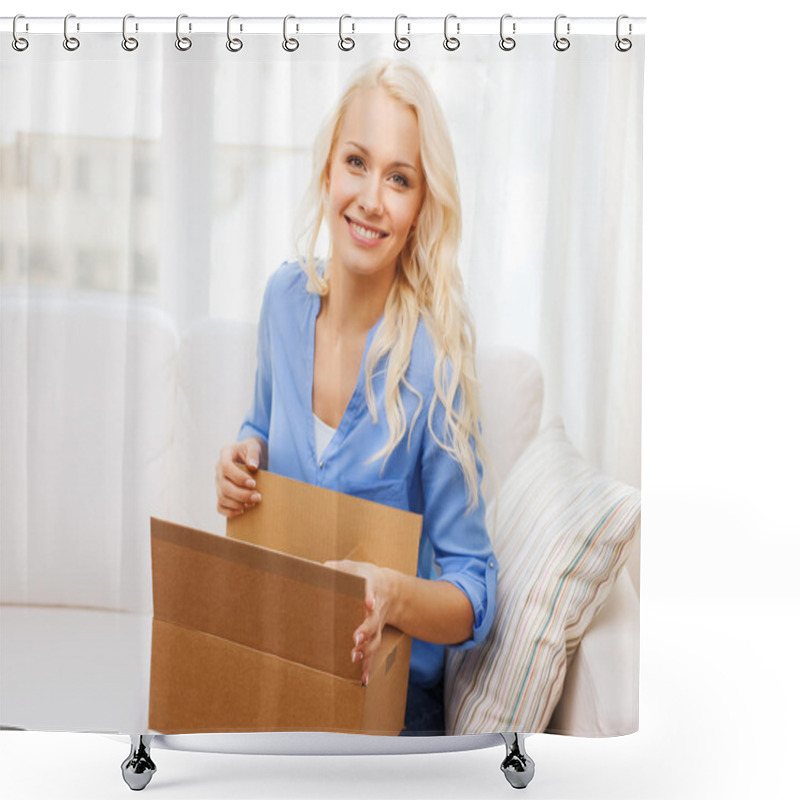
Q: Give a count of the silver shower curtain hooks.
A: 12